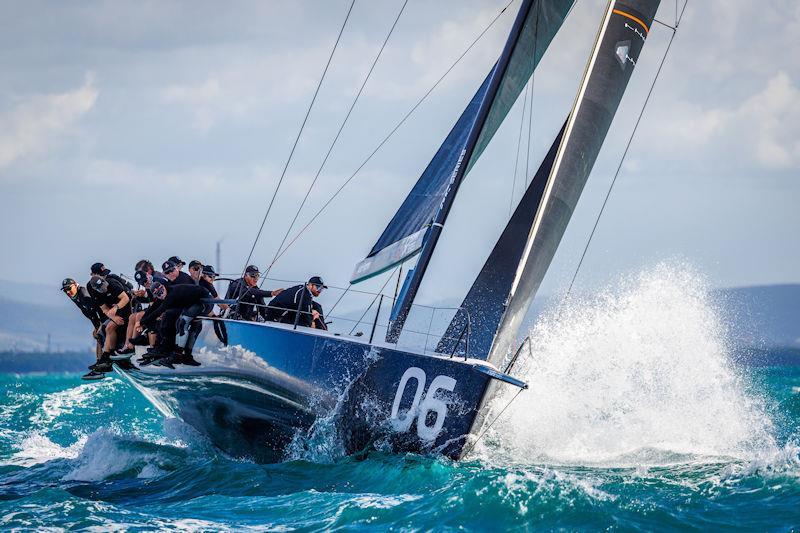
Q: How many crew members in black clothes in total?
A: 12